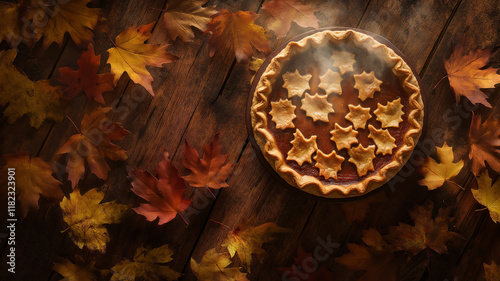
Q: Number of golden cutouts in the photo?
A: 13